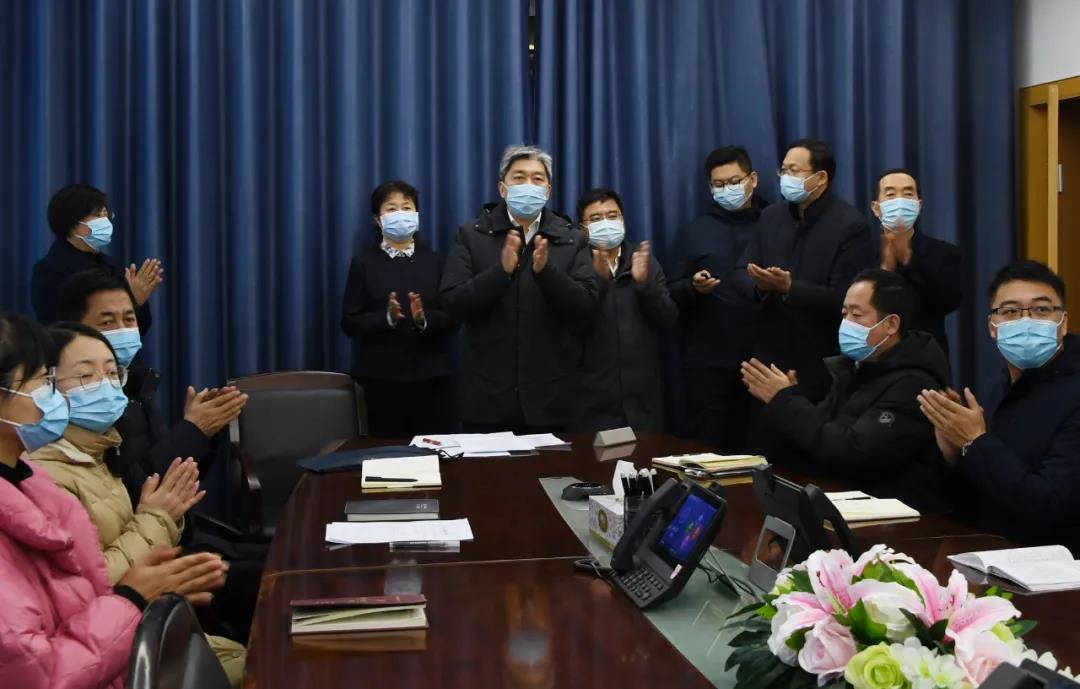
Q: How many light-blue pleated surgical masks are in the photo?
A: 12